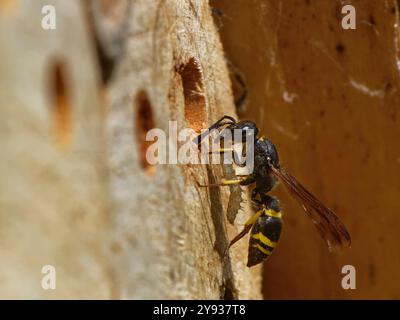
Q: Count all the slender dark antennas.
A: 2